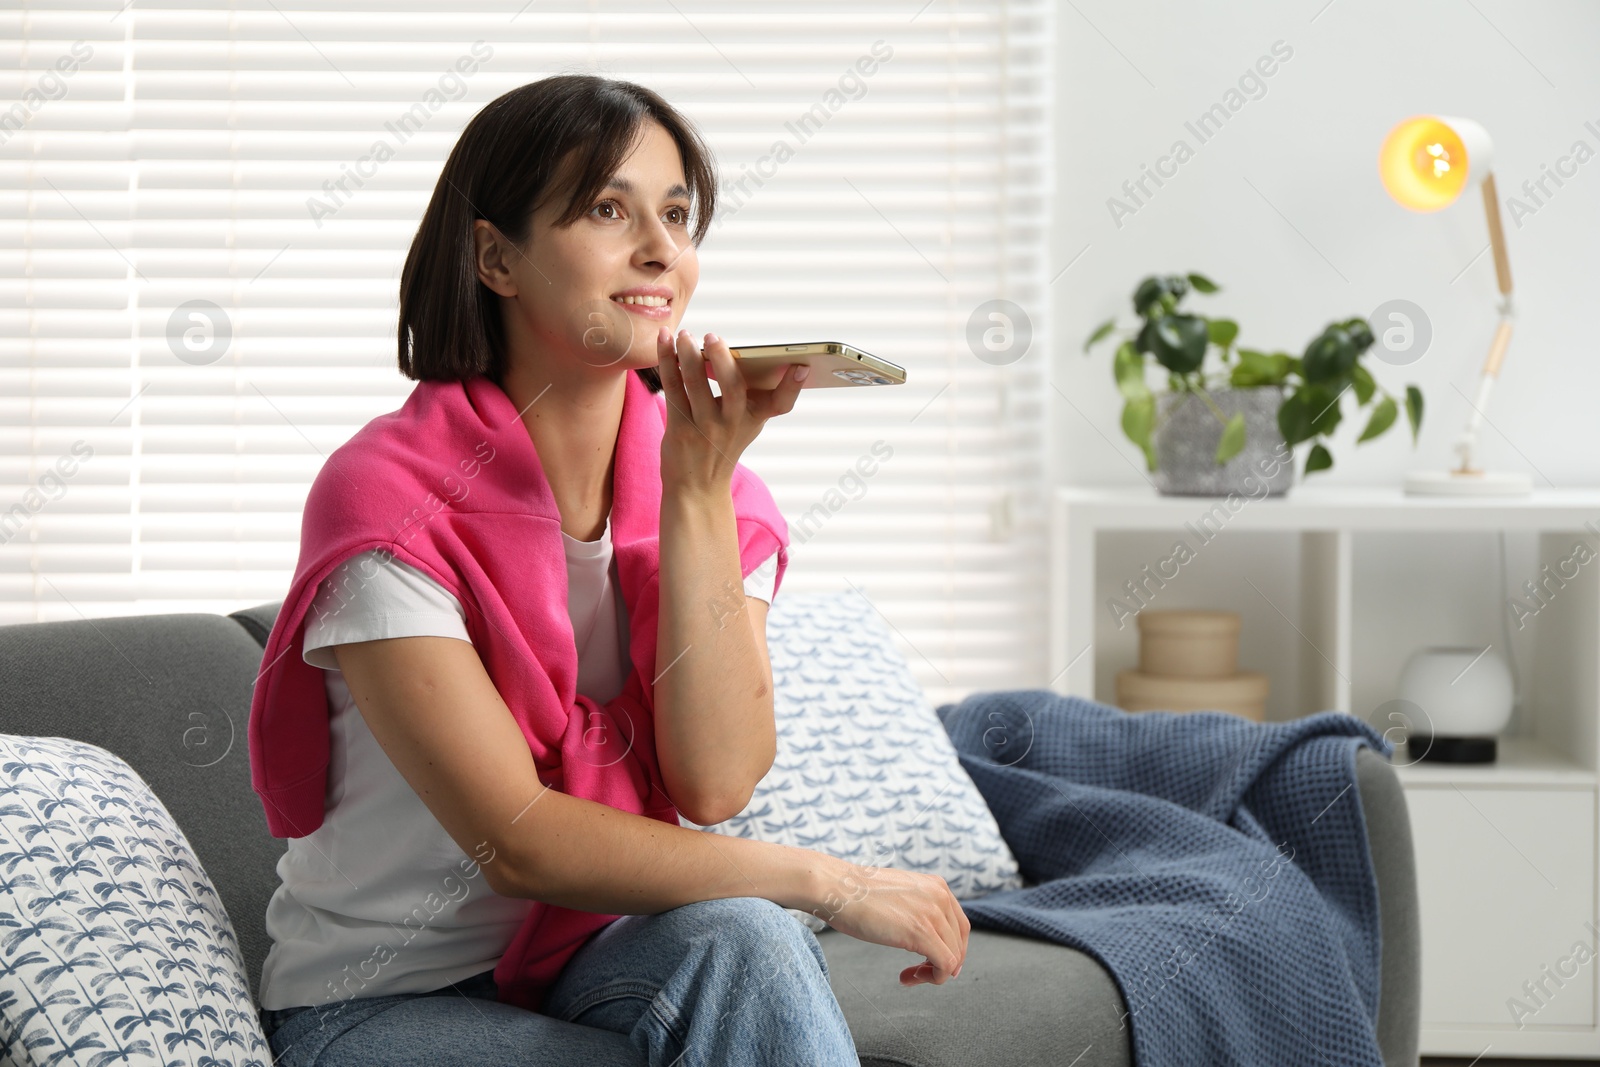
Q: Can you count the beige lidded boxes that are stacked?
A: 2